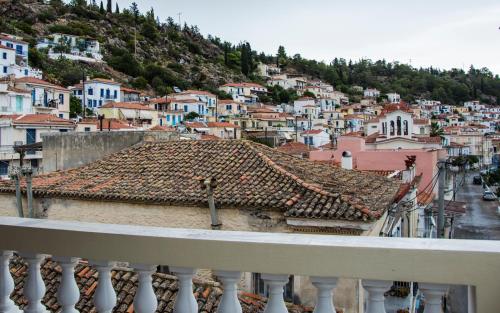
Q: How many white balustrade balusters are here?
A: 11